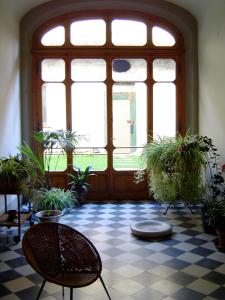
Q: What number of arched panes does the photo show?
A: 4